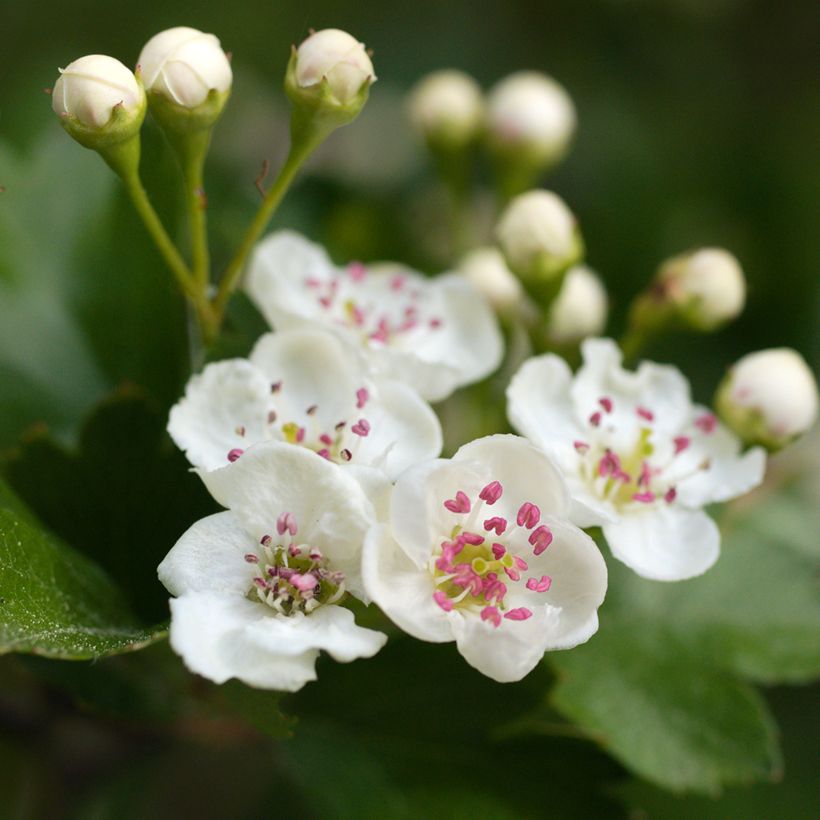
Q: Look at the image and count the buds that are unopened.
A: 10